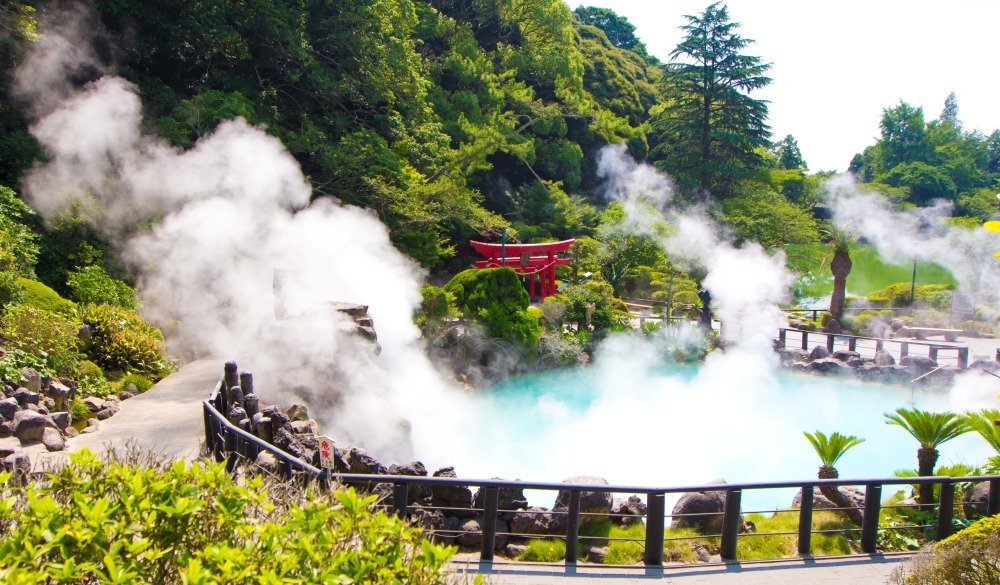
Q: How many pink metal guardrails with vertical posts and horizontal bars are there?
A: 0